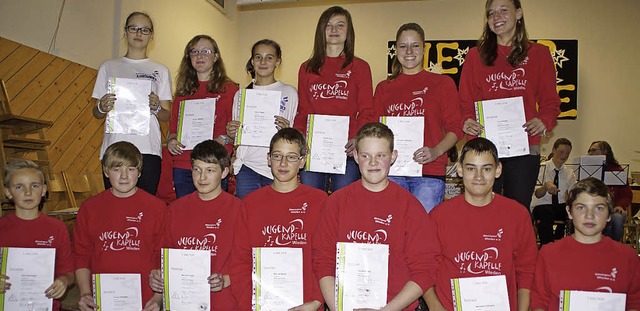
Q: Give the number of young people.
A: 13